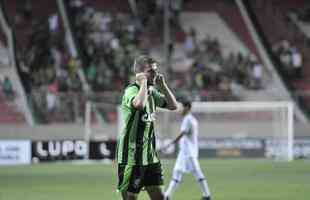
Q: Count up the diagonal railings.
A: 3